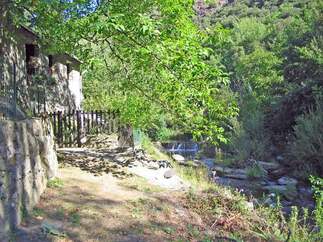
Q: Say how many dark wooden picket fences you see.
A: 1